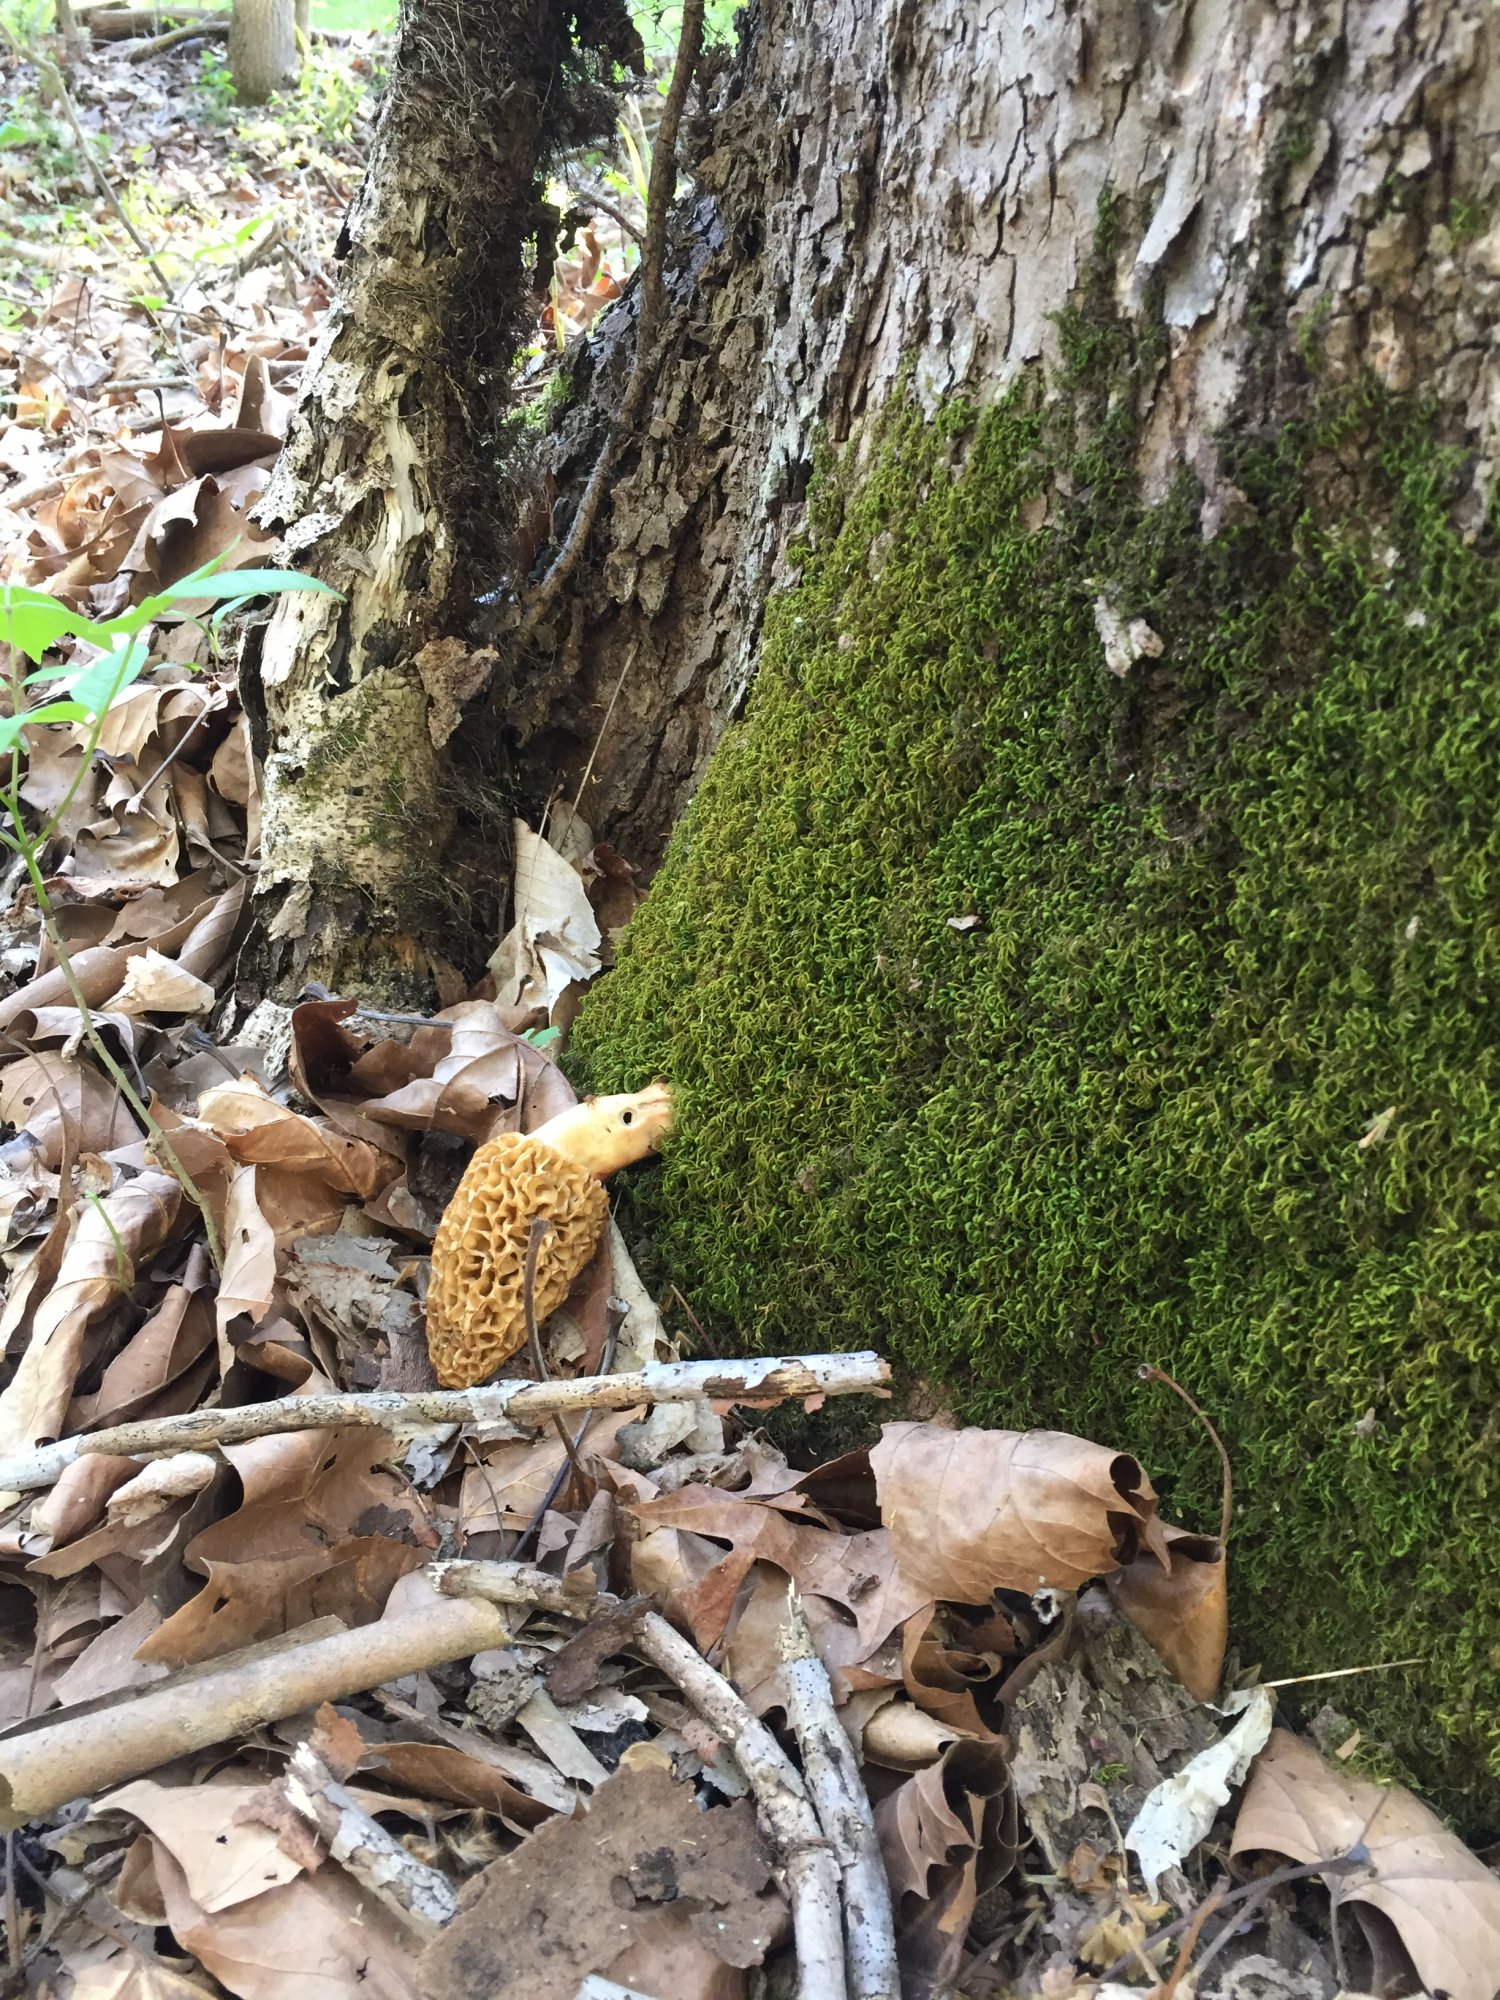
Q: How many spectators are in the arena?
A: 0